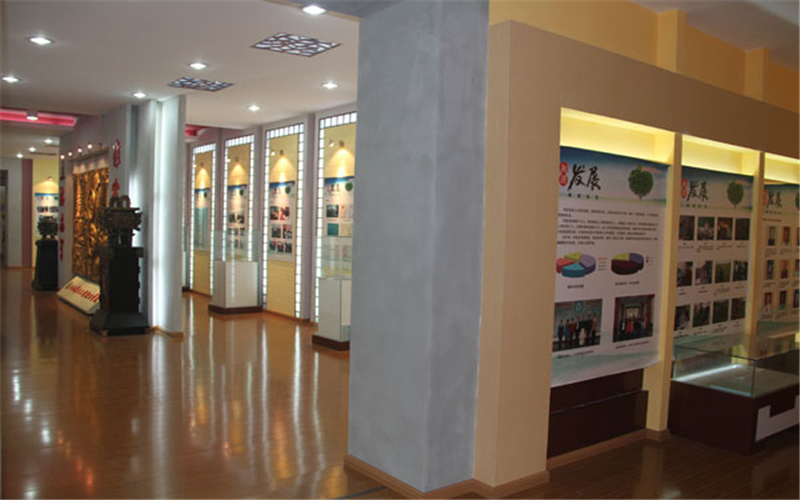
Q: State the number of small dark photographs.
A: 12